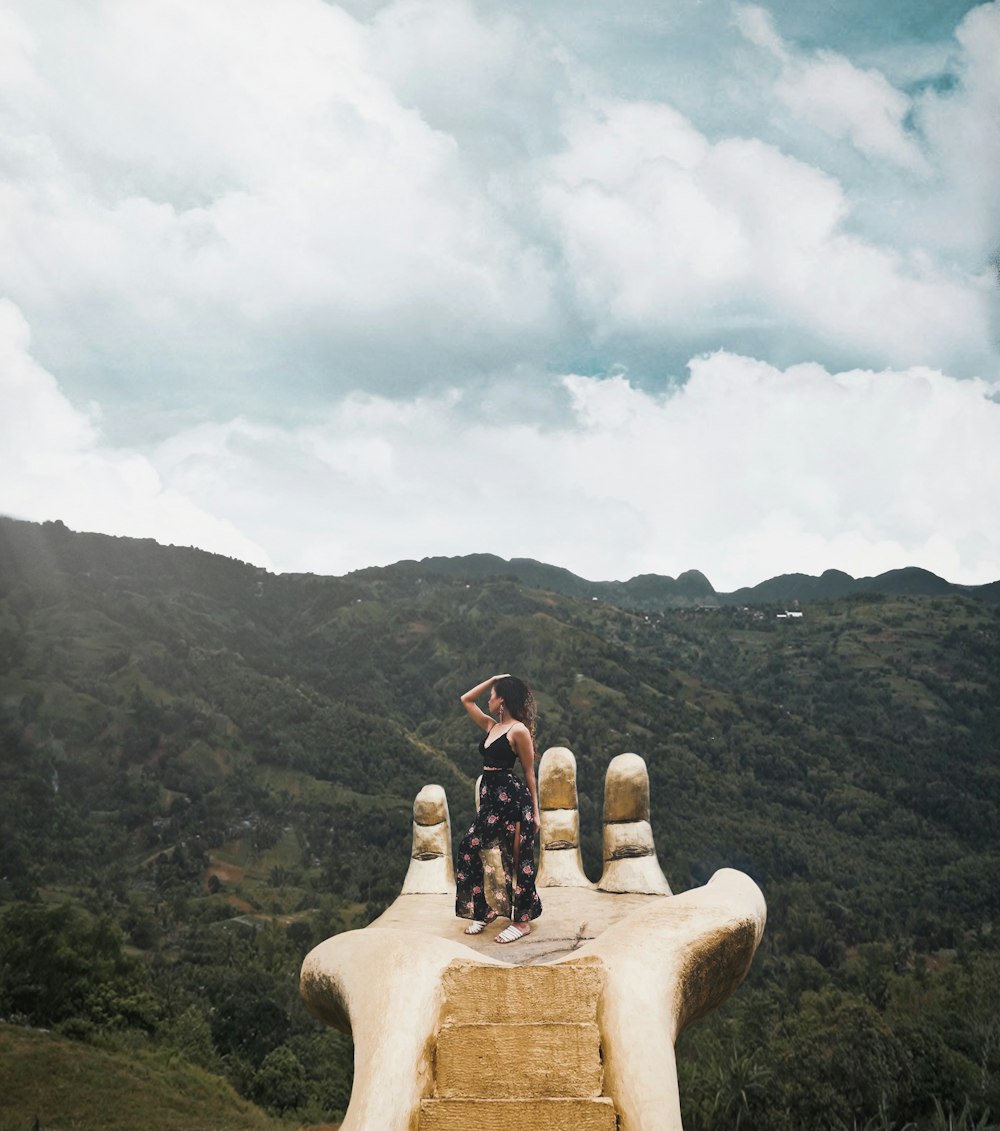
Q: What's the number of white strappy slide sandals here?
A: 2